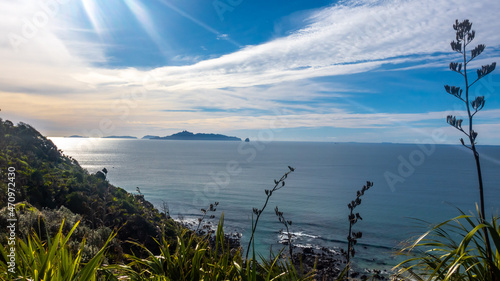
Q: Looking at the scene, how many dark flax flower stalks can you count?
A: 5